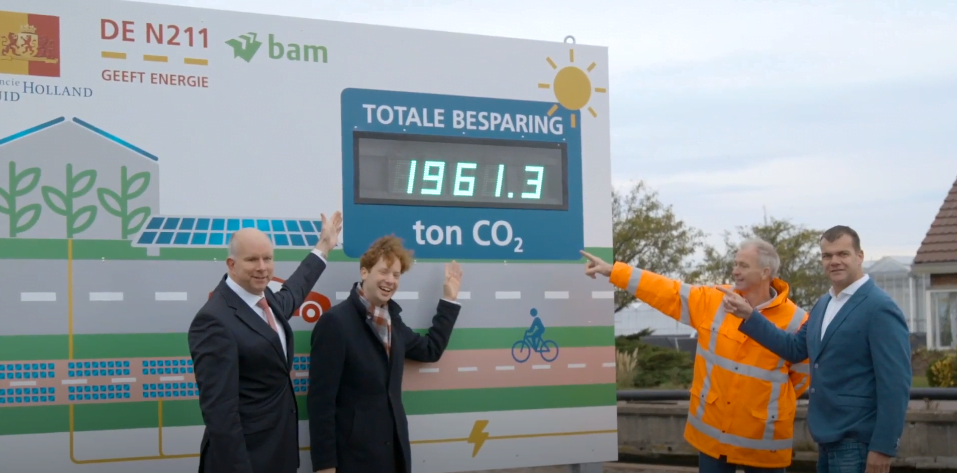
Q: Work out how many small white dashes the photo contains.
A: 11